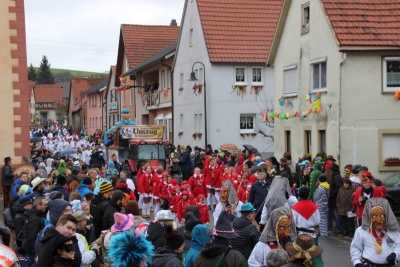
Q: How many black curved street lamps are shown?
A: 1